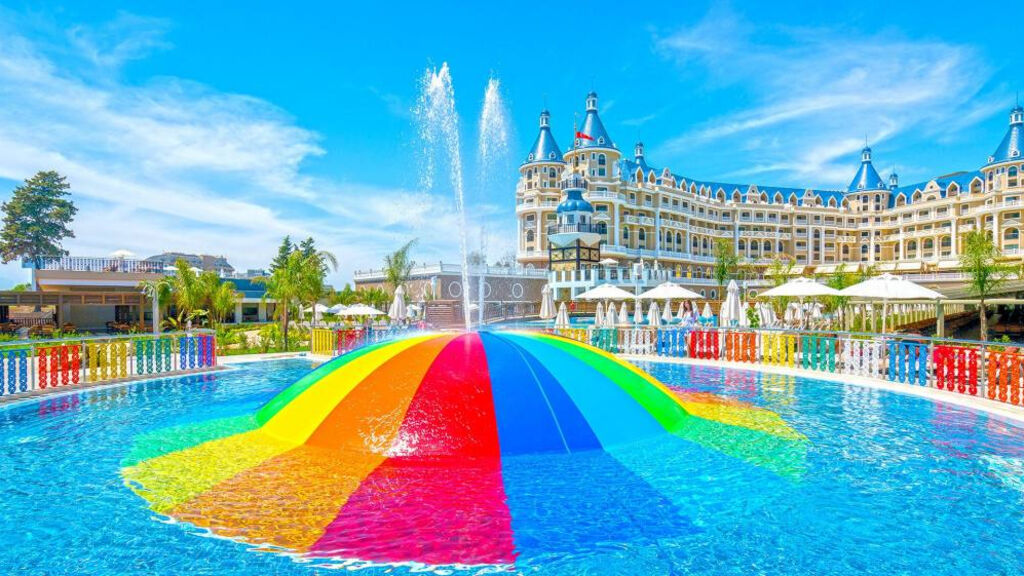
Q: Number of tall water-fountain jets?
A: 2